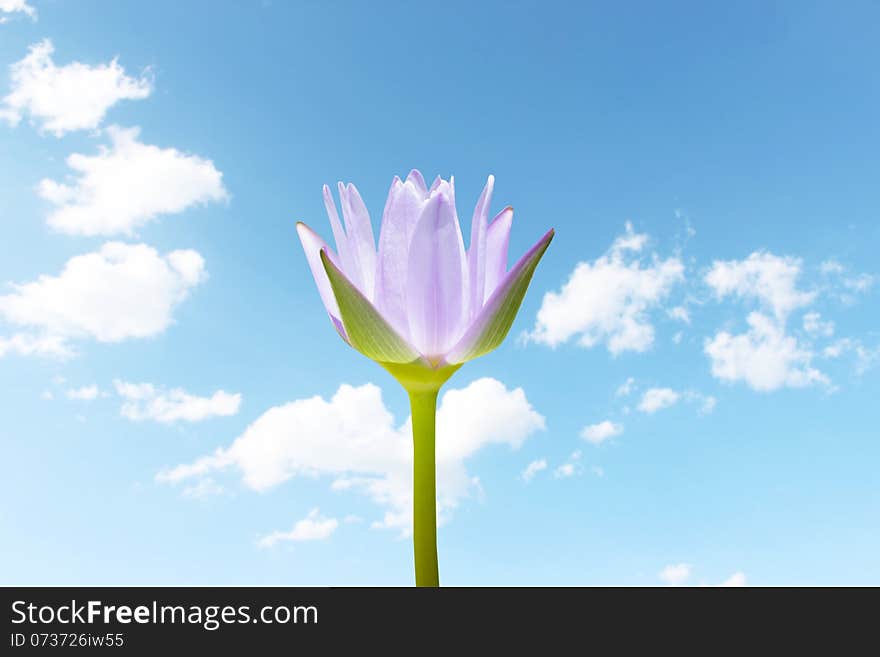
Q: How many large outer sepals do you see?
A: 2